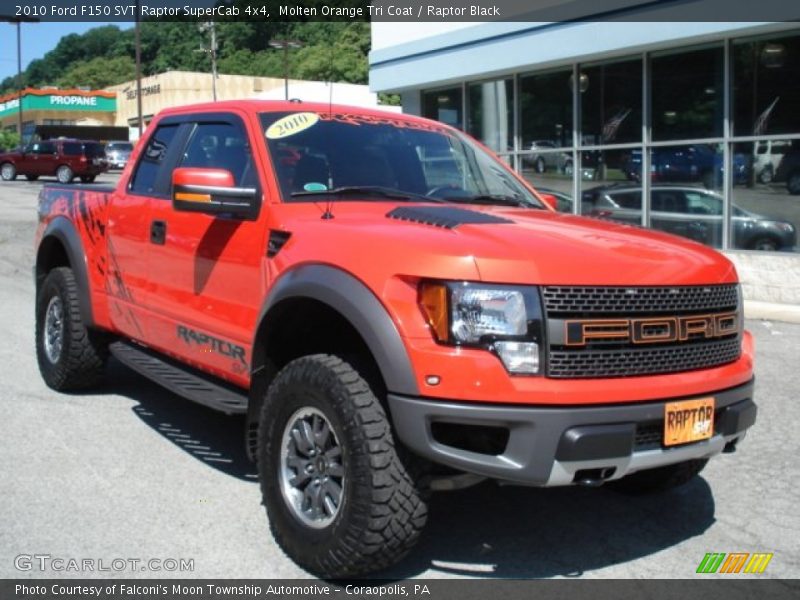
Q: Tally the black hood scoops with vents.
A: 1